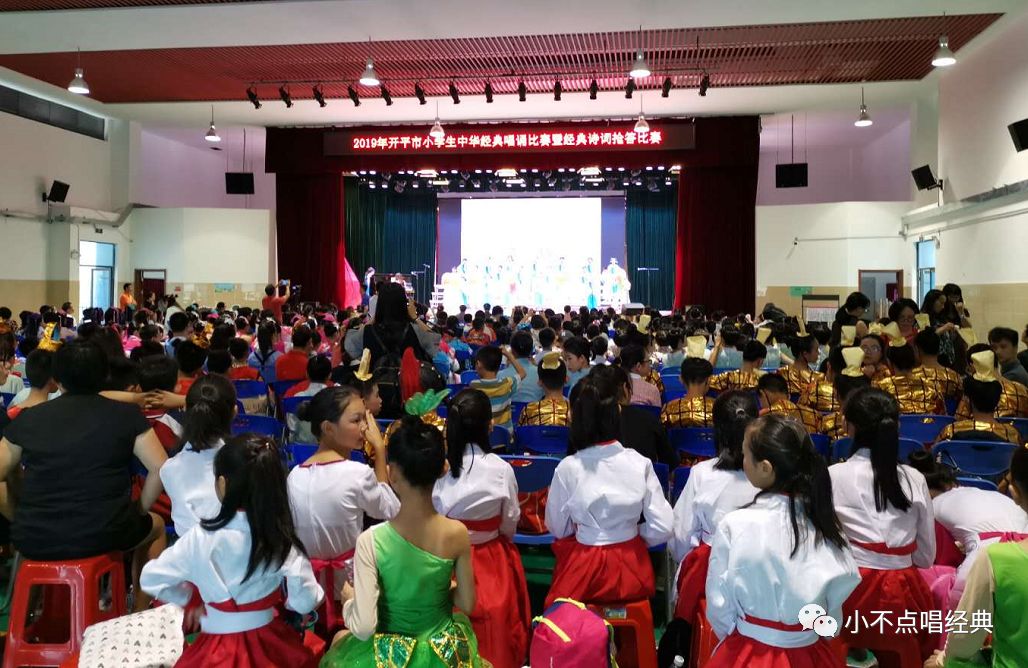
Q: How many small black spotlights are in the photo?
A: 14